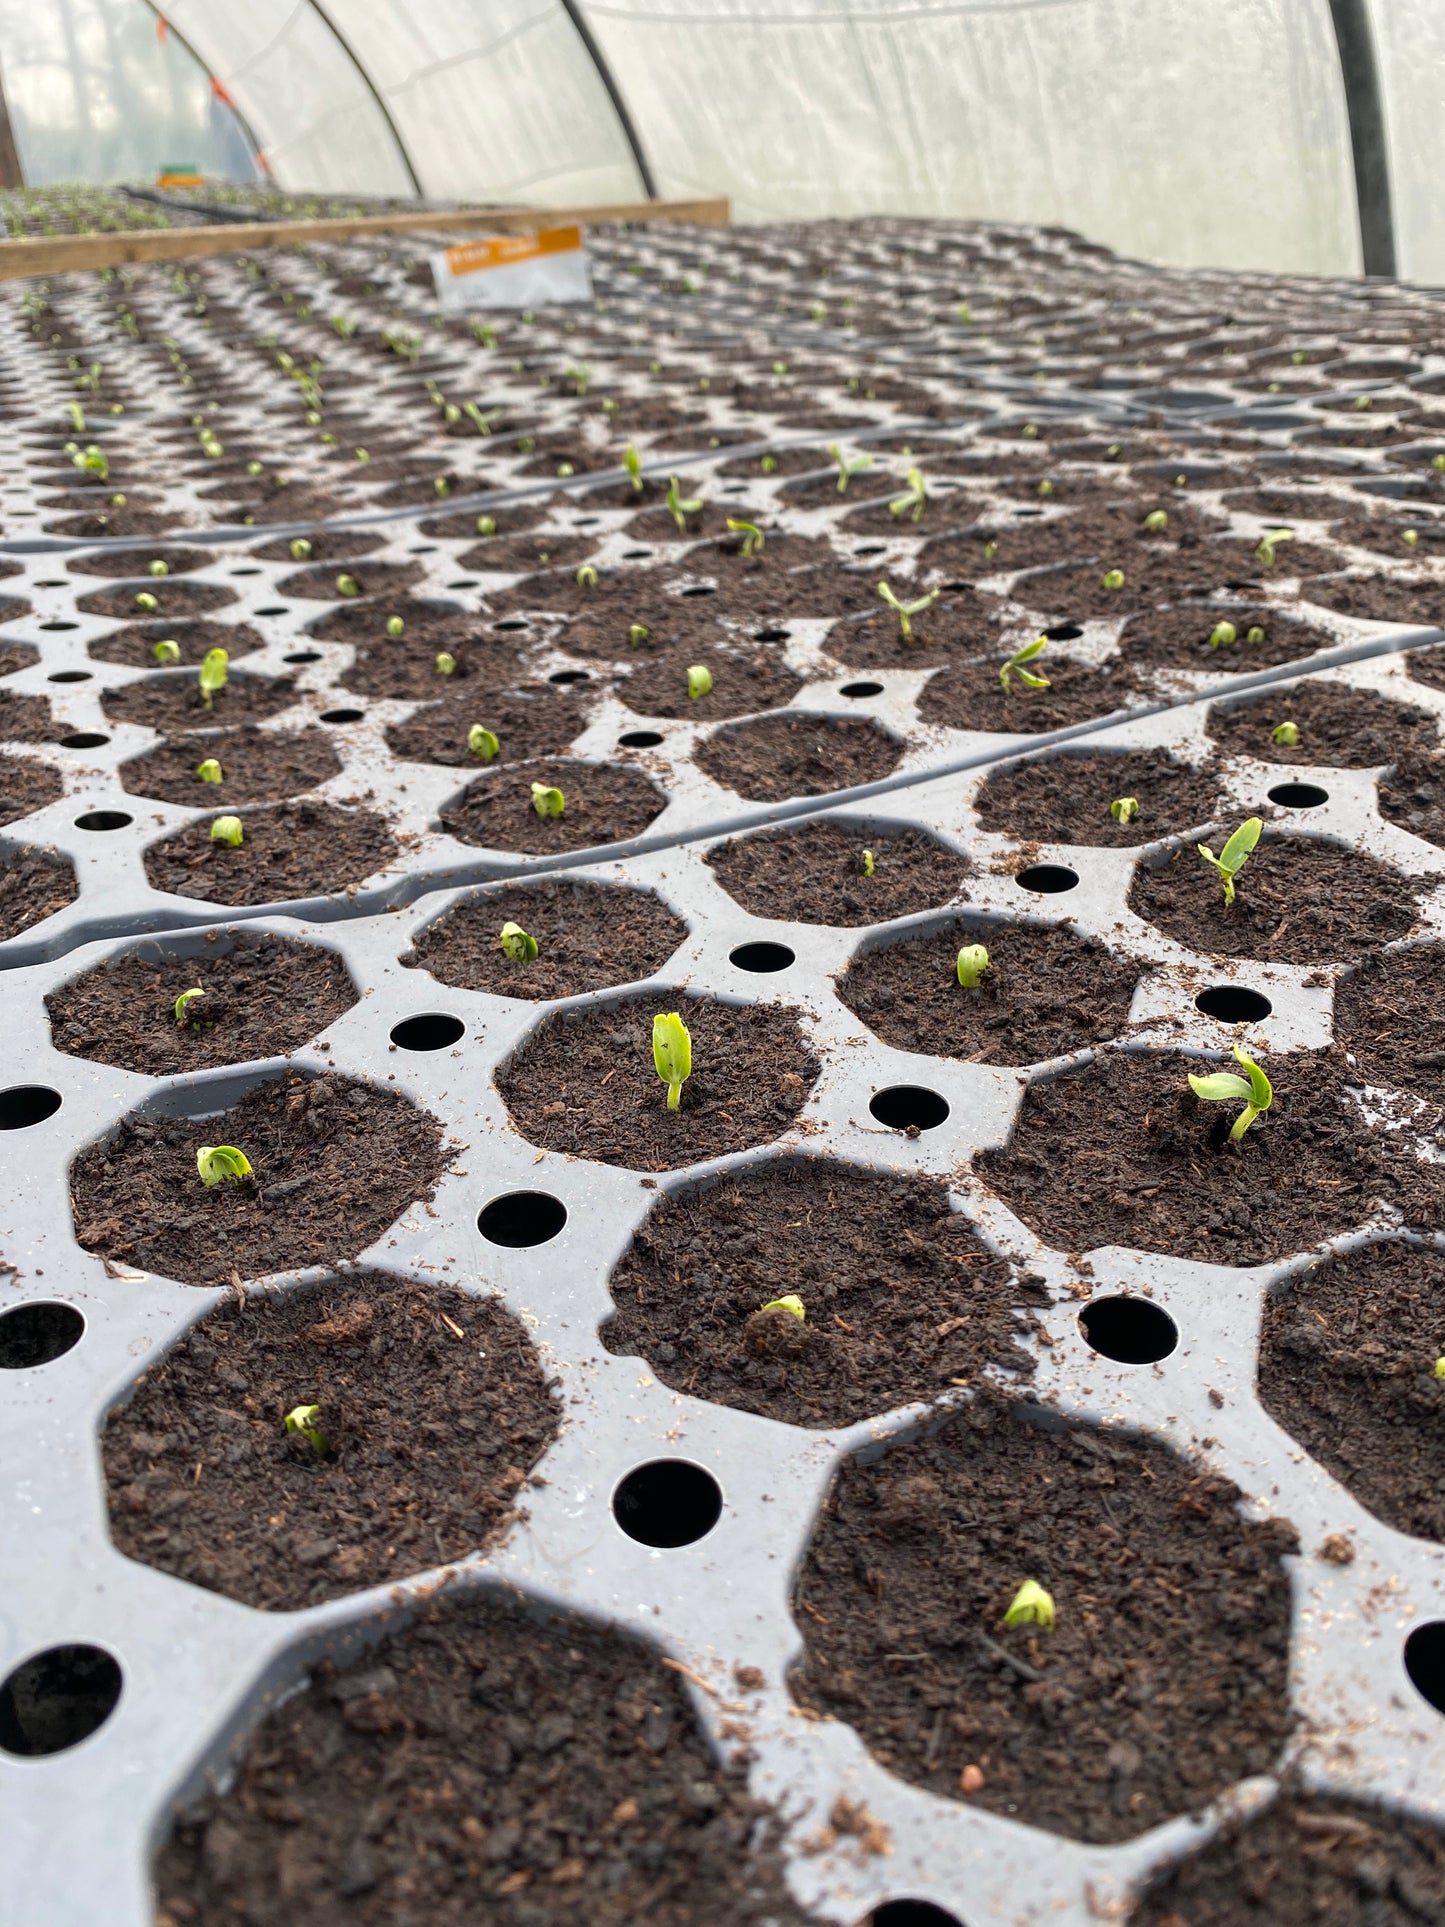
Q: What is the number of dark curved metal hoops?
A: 4